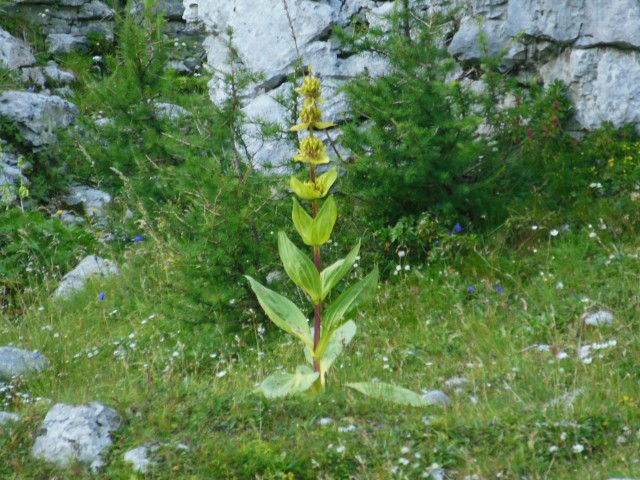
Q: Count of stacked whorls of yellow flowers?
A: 4